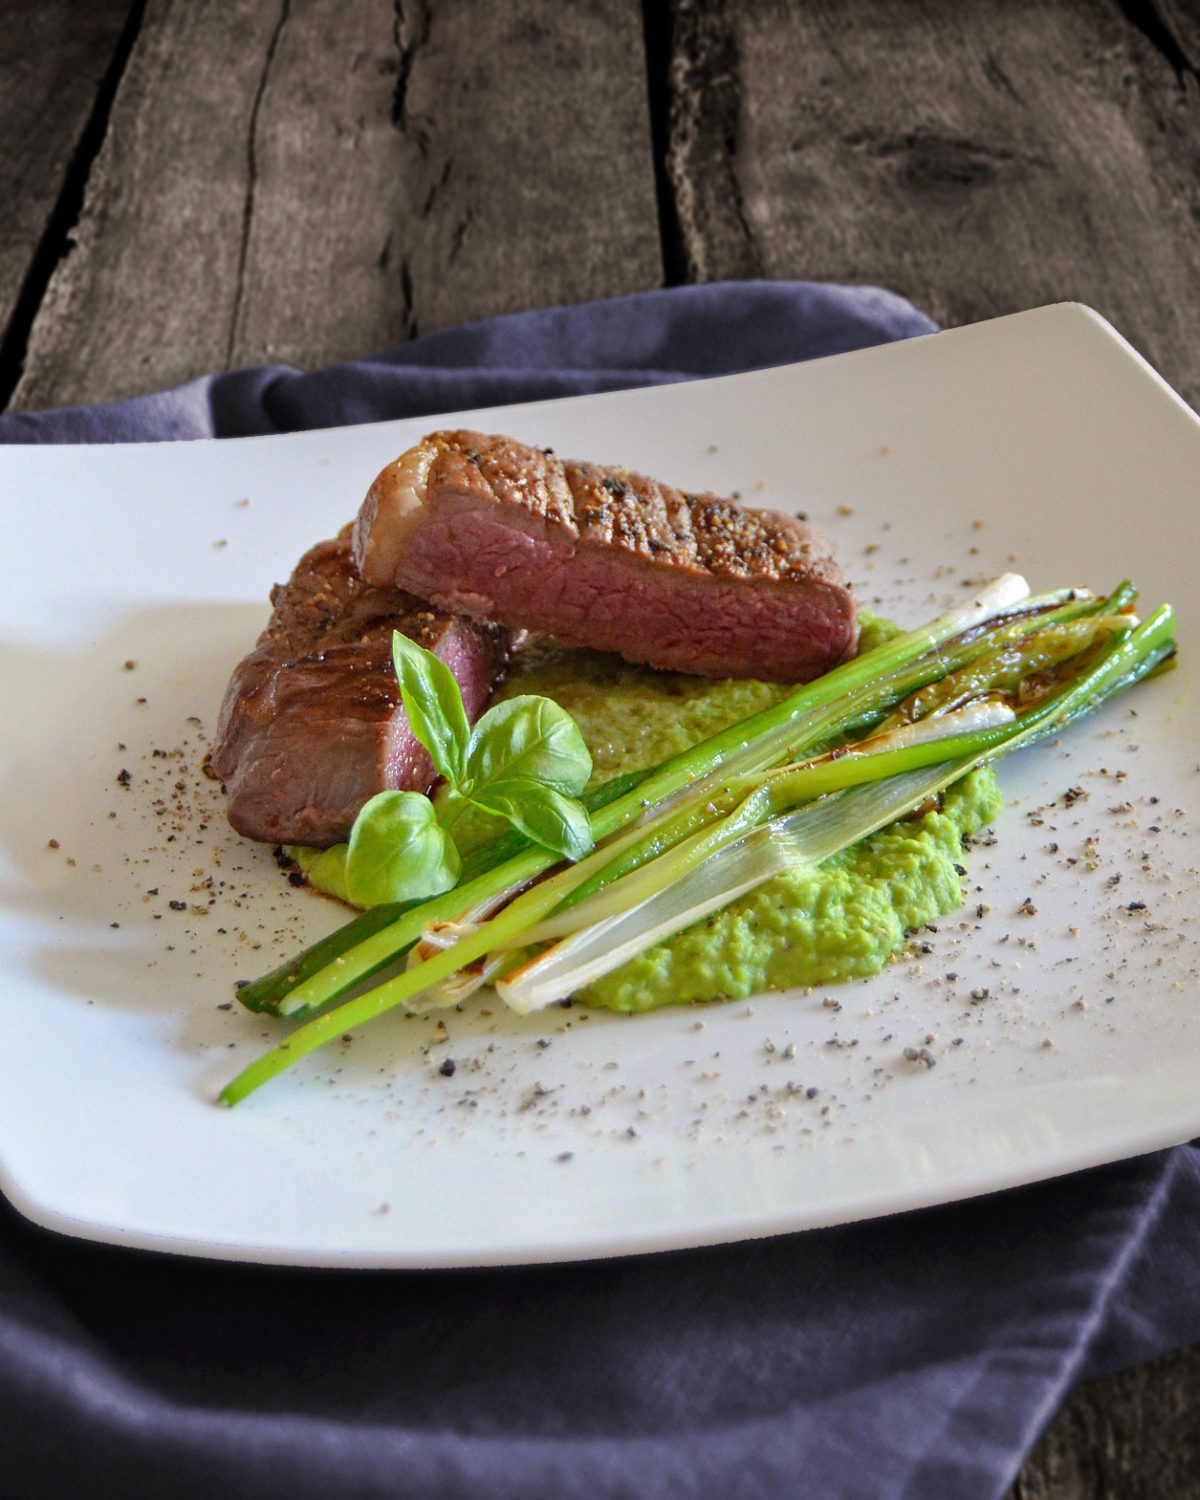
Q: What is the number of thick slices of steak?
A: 2